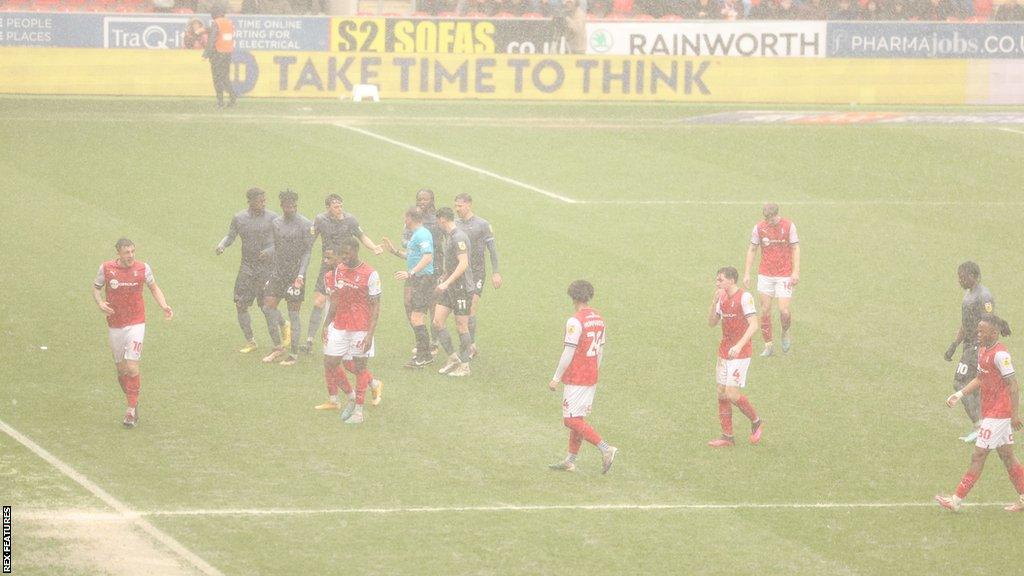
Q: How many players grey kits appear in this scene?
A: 7